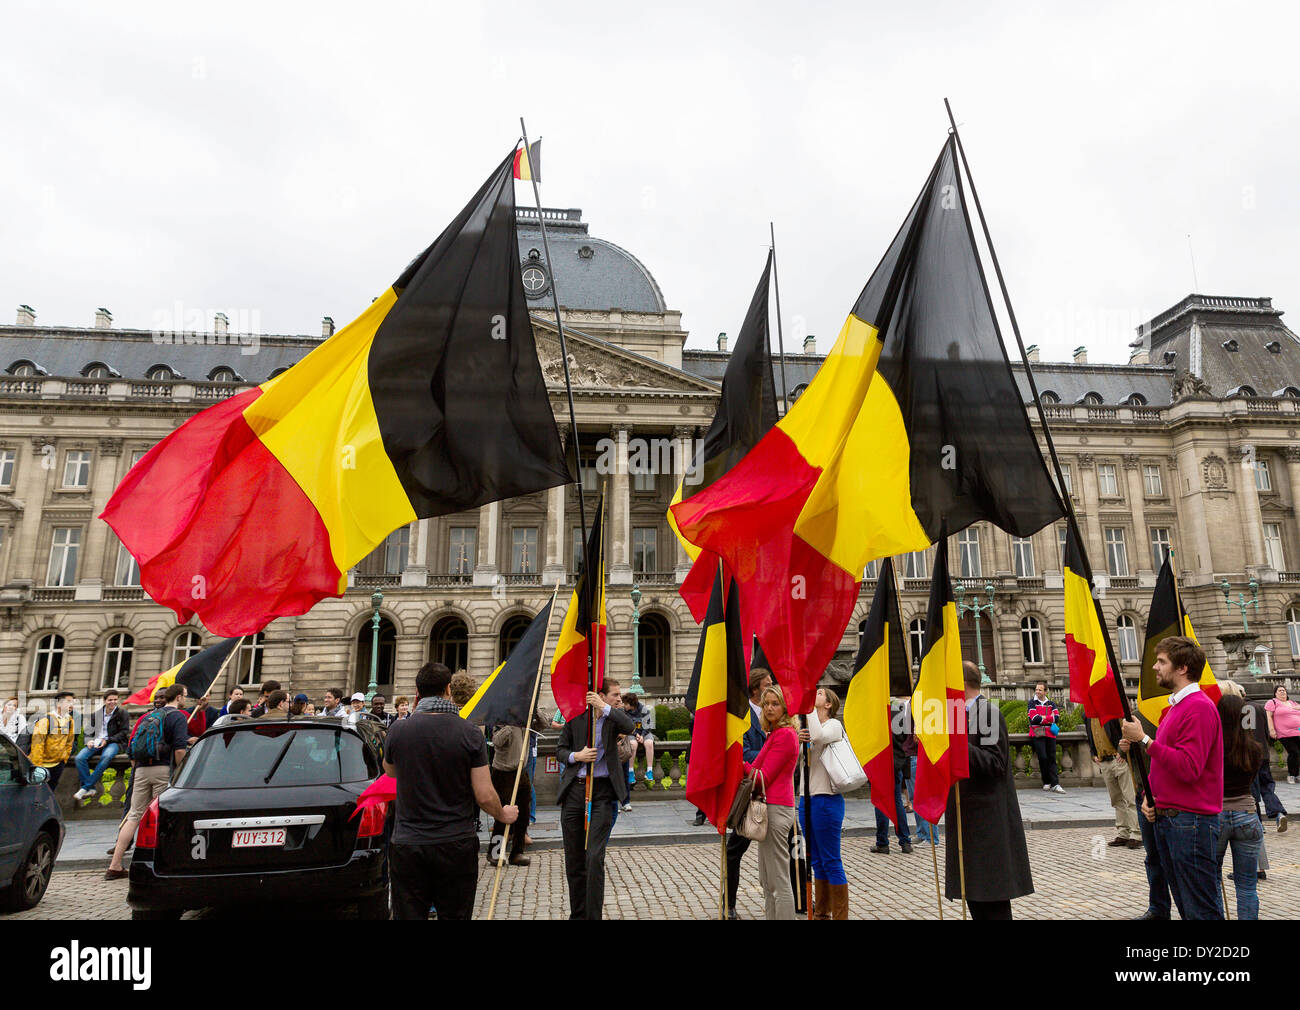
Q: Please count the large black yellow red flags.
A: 3